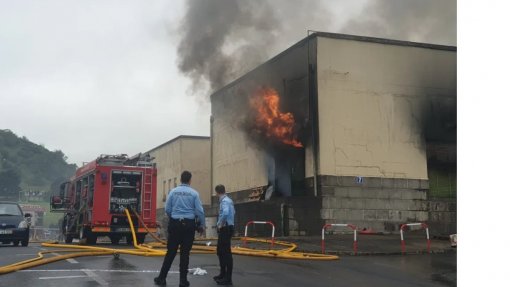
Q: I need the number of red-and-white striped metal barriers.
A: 3